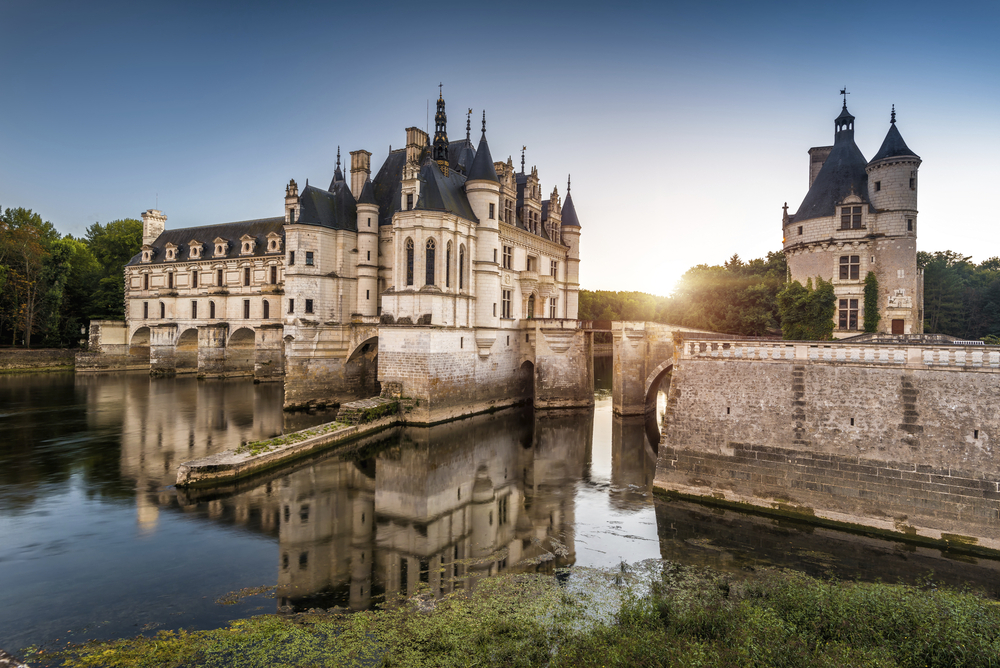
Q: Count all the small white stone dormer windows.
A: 6